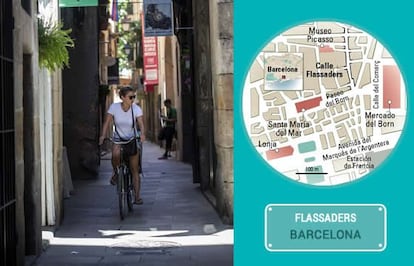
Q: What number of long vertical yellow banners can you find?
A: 0